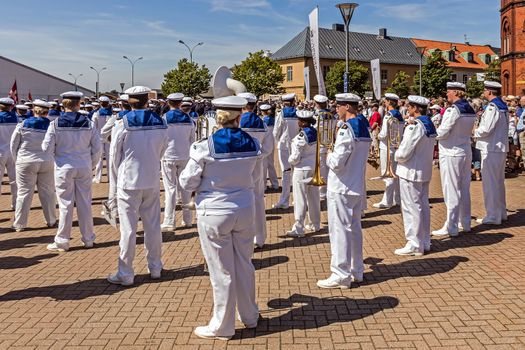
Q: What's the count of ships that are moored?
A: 0